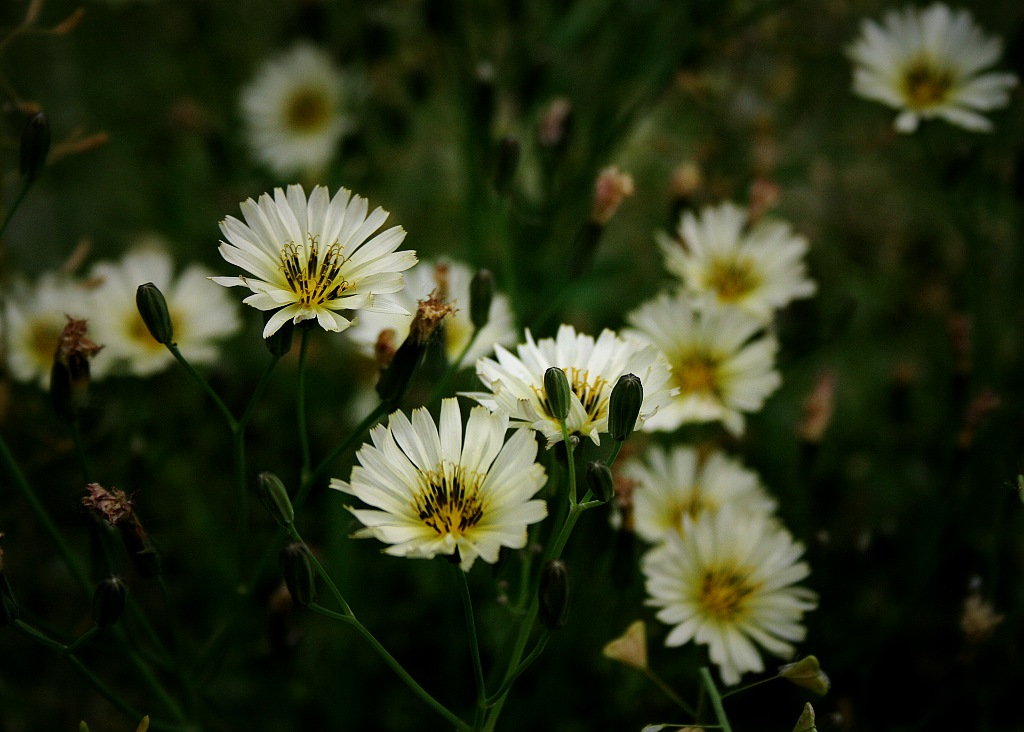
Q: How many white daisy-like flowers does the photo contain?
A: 12